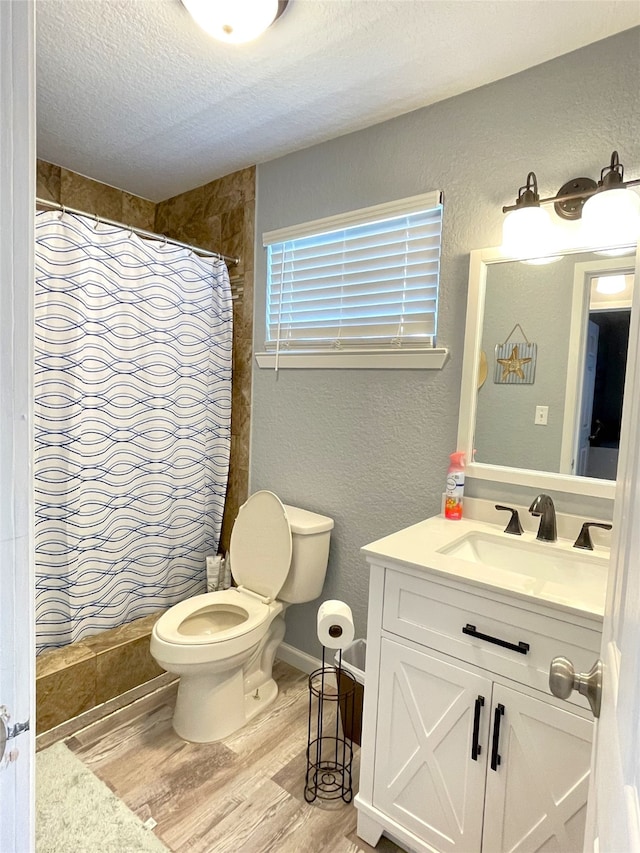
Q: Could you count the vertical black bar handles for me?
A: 2